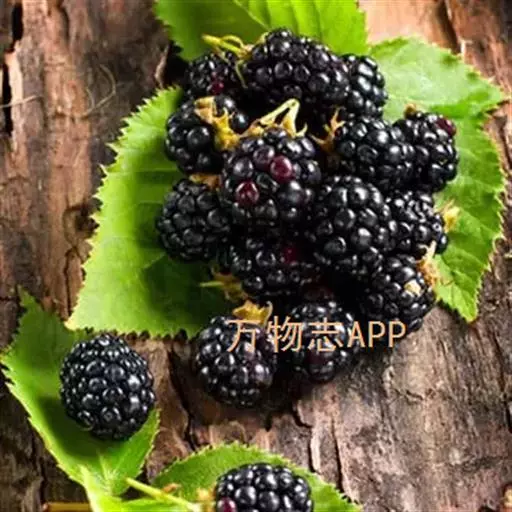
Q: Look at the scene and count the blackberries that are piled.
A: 14